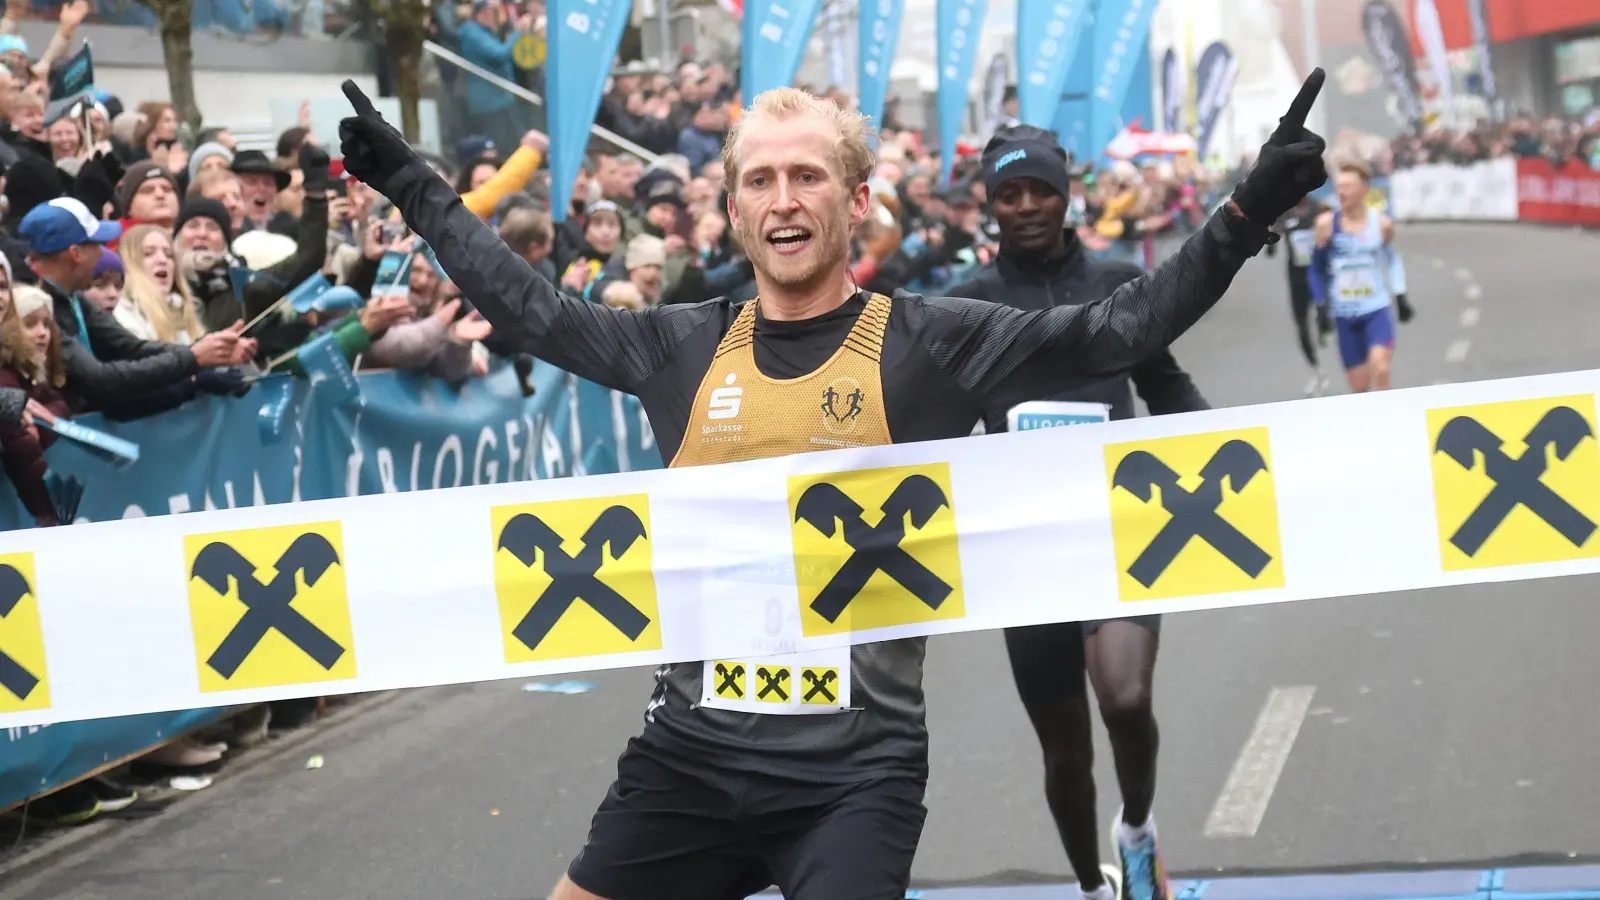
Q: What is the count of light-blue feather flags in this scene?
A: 6